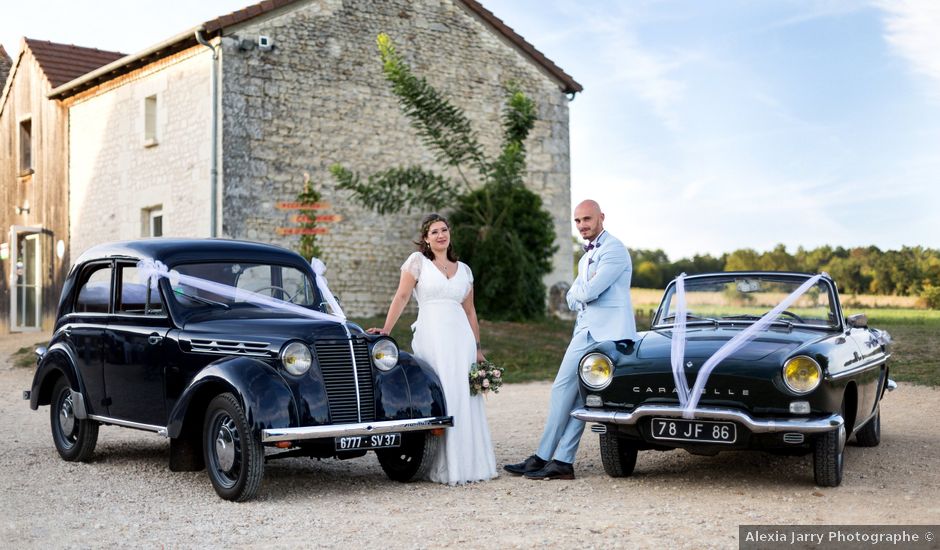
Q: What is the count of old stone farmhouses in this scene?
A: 1